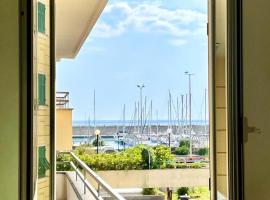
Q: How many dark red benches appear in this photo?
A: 0